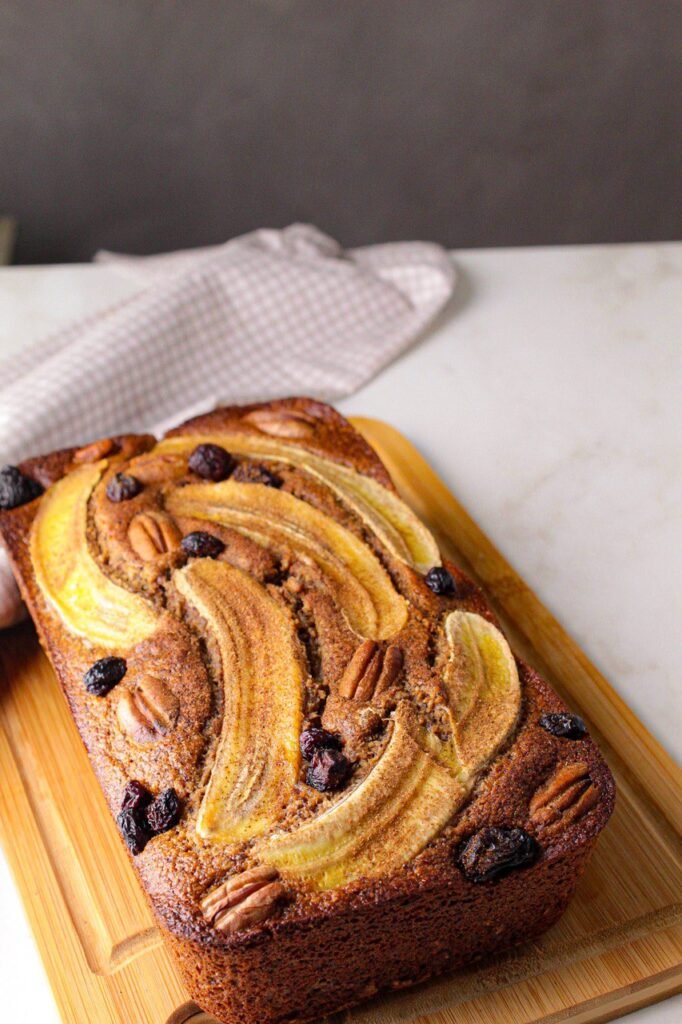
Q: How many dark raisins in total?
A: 14